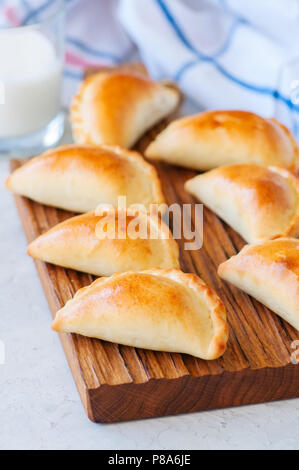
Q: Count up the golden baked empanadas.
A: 7